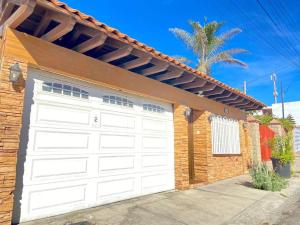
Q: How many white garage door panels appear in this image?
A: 12